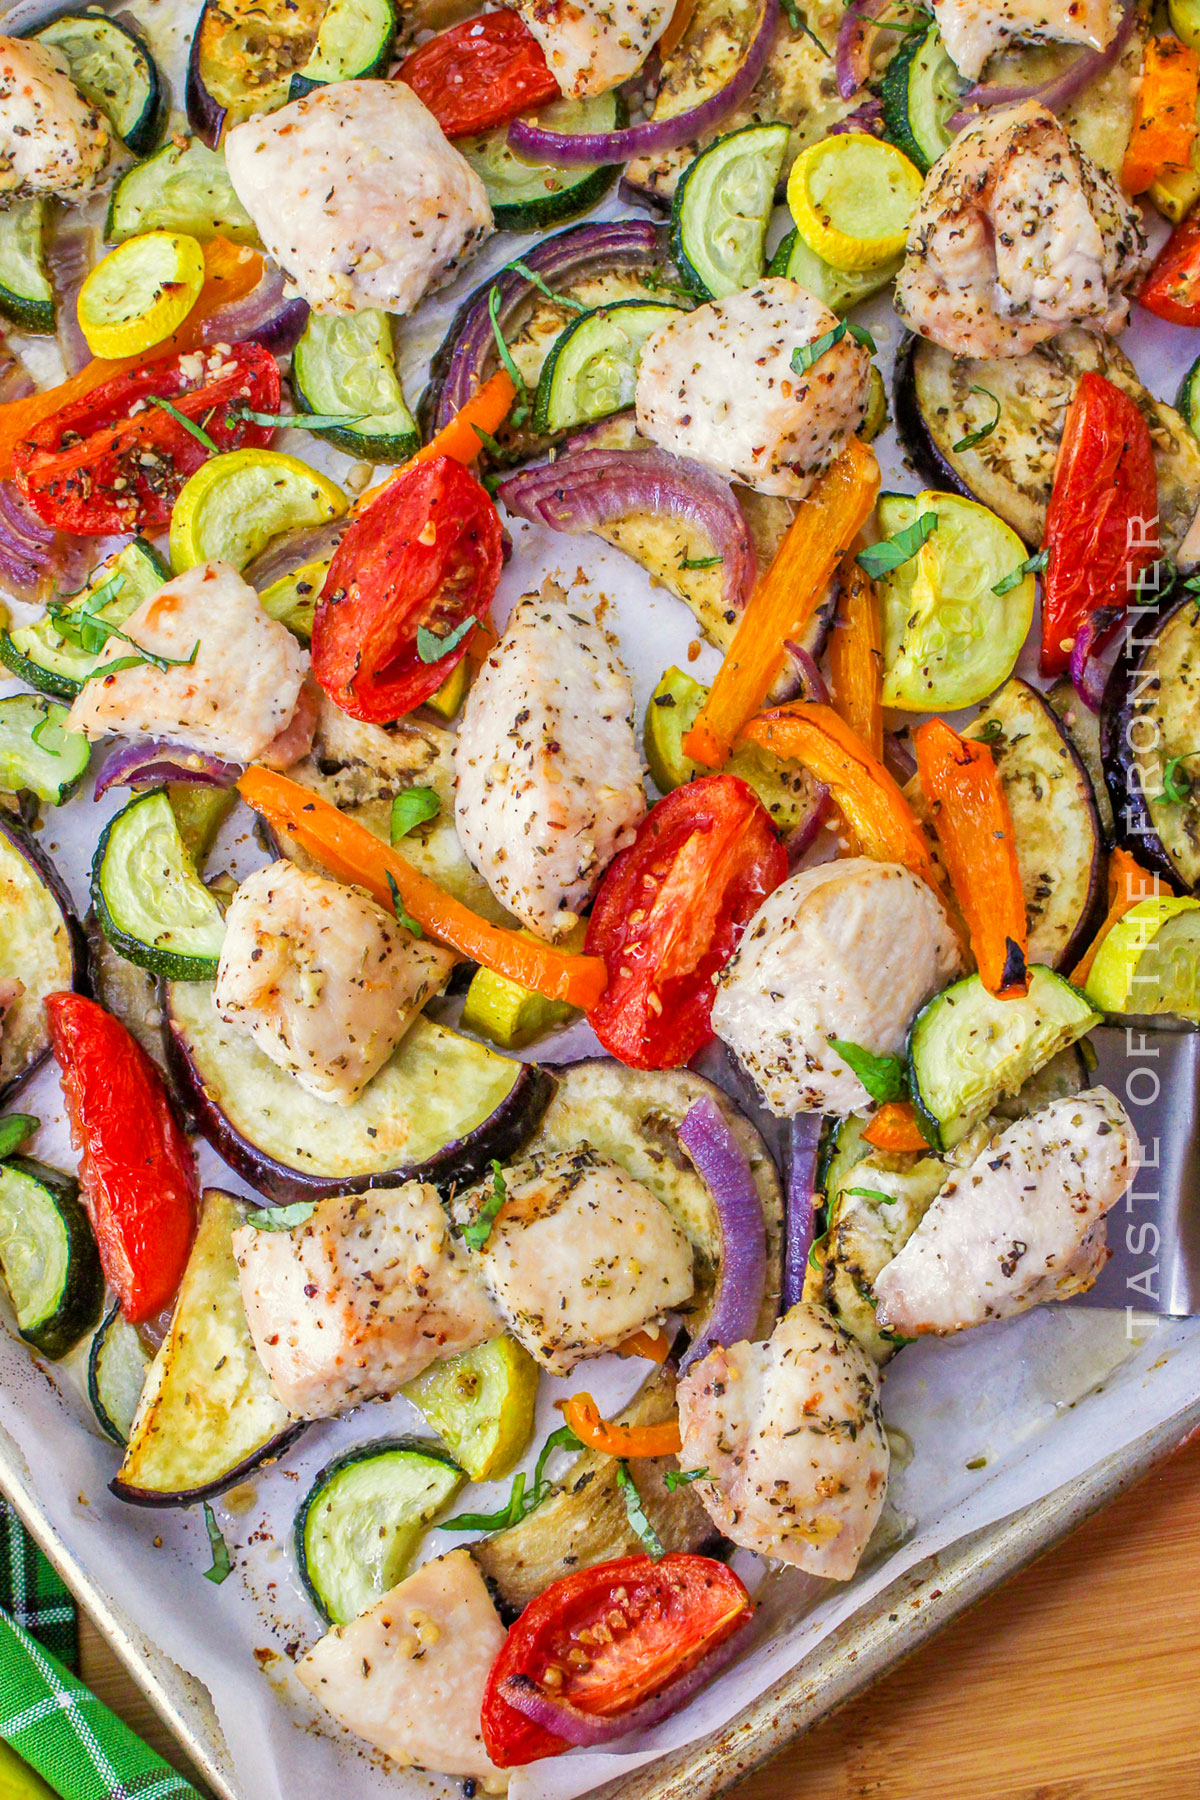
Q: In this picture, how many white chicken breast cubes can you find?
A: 15